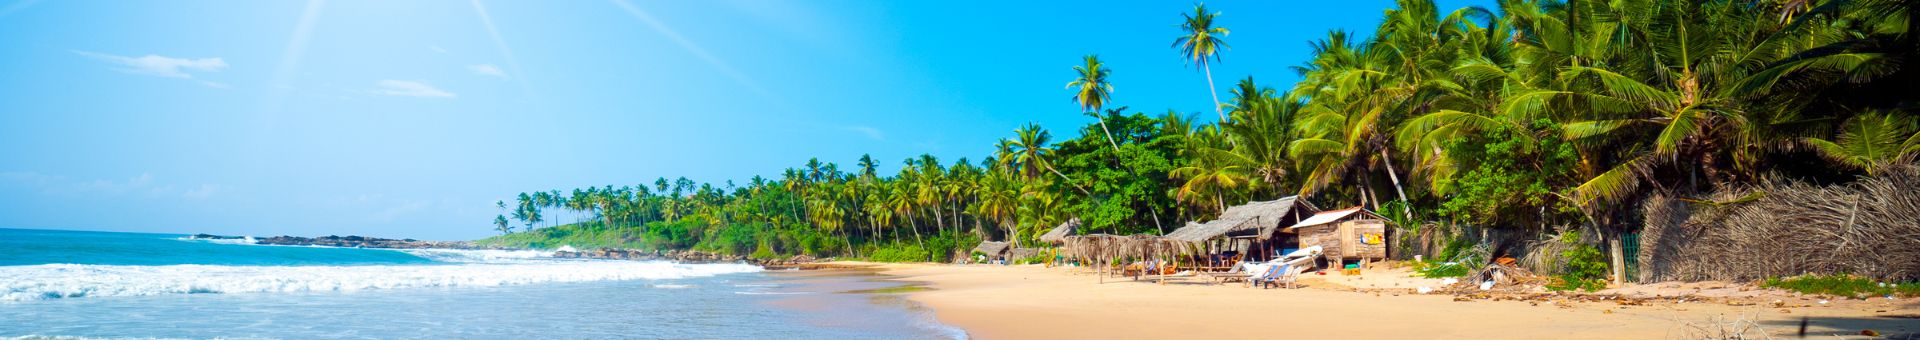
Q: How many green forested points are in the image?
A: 1